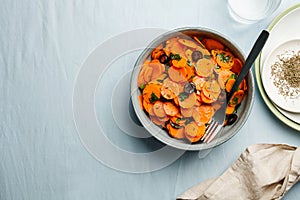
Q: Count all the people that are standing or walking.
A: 0